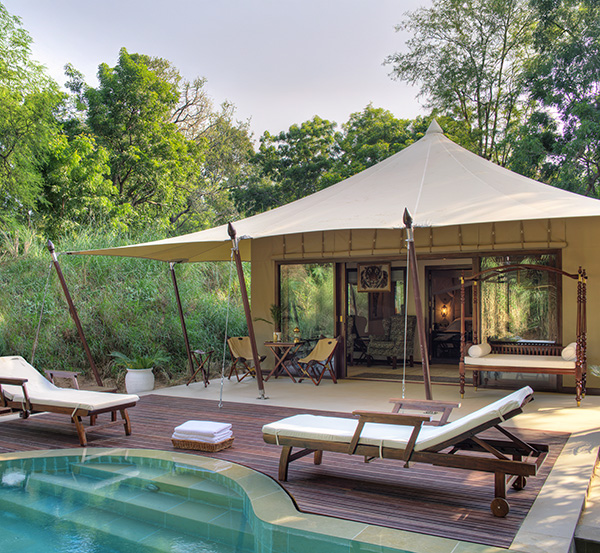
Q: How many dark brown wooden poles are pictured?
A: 4